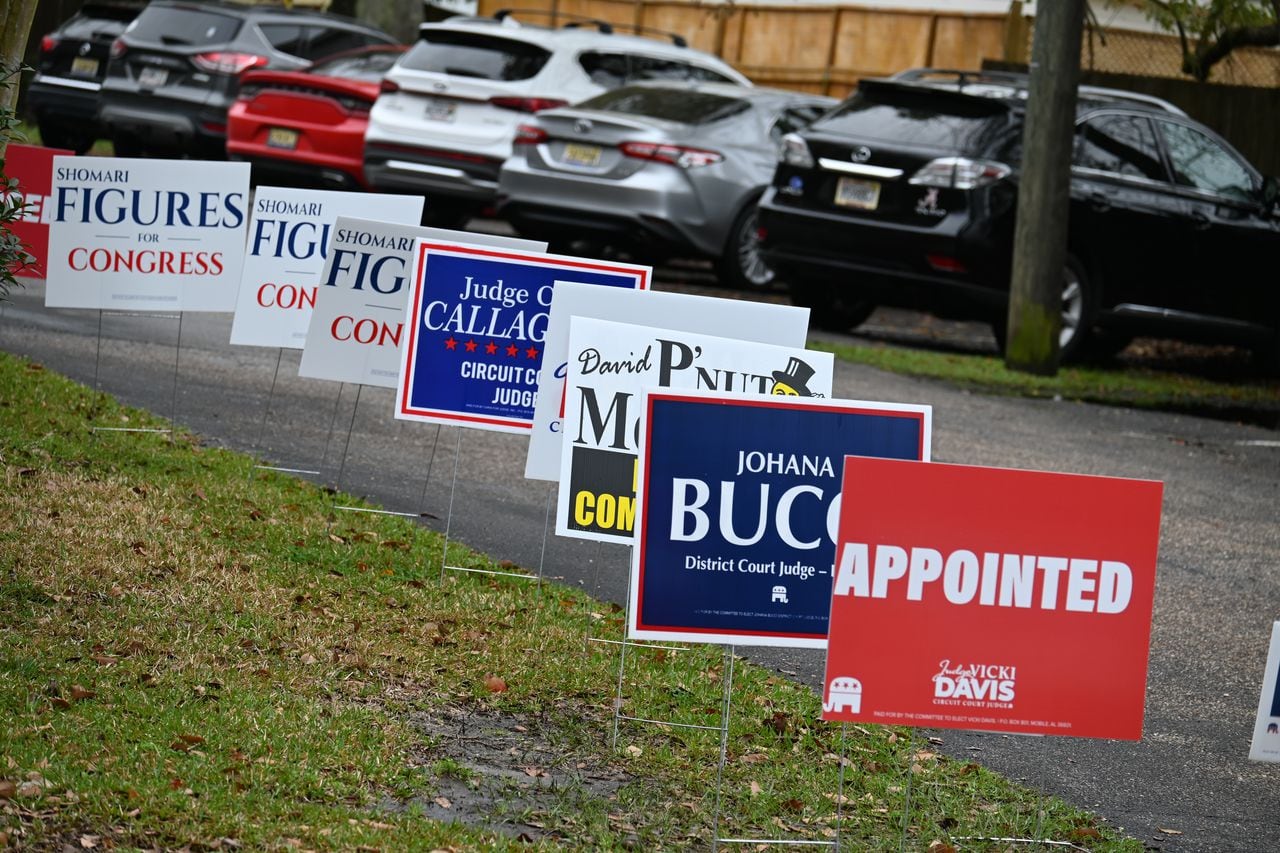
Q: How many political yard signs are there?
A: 10